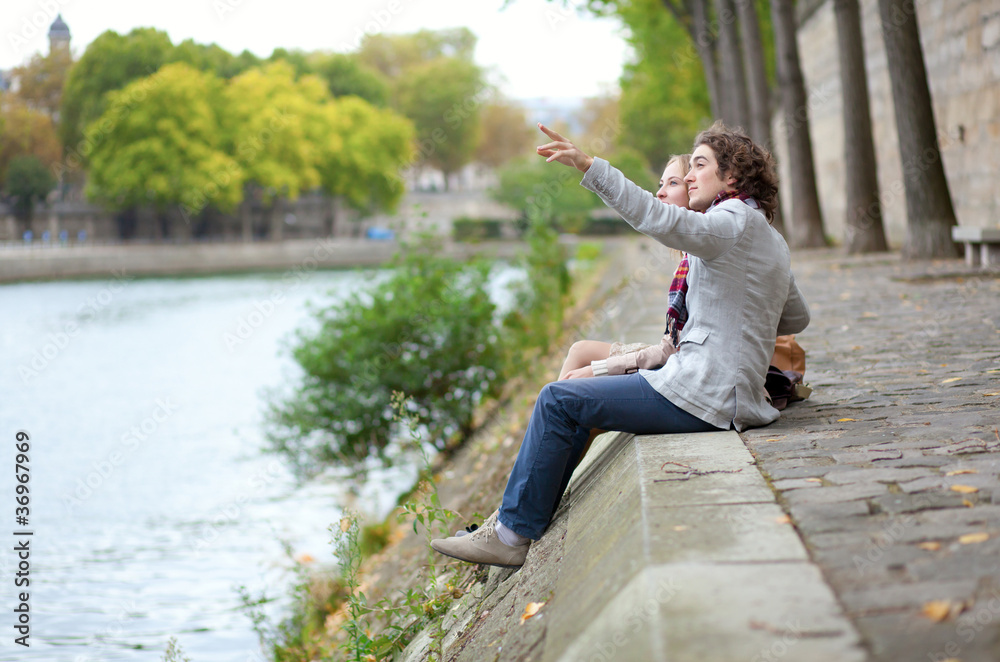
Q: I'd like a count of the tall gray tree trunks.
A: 6